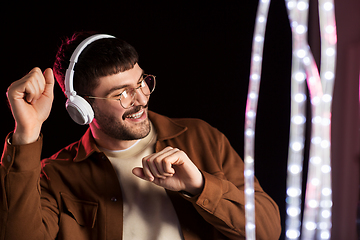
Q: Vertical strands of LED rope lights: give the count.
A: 4